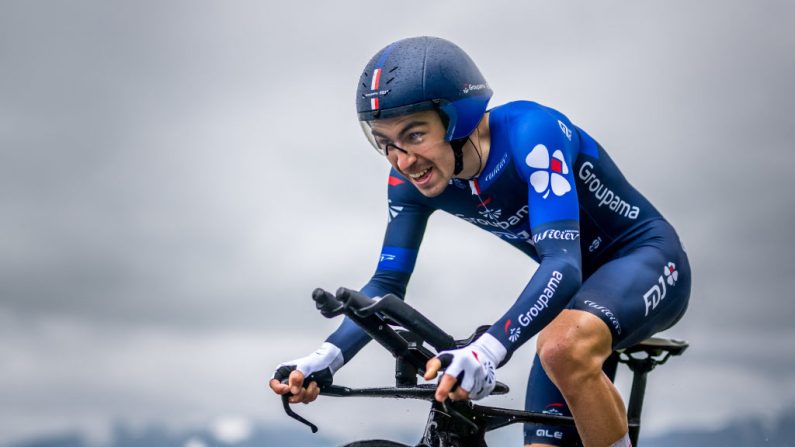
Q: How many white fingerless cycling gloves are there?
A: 2